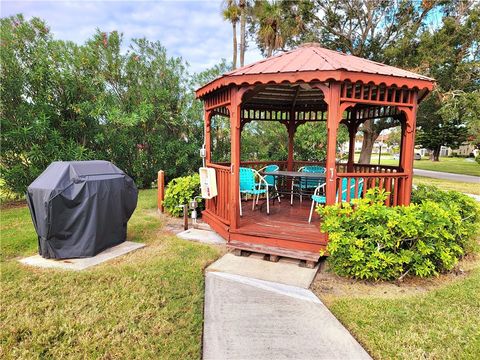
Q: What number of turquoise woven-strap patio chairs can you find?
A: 4